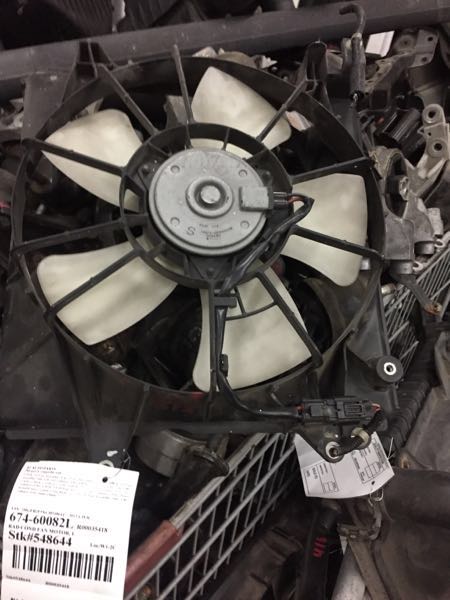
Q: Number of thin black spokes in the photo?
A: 10